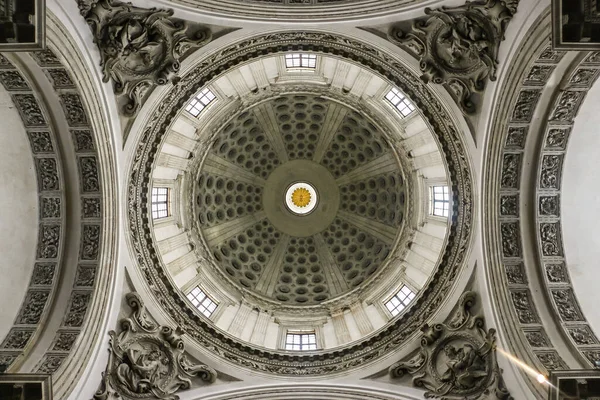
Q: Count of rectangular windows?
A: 8